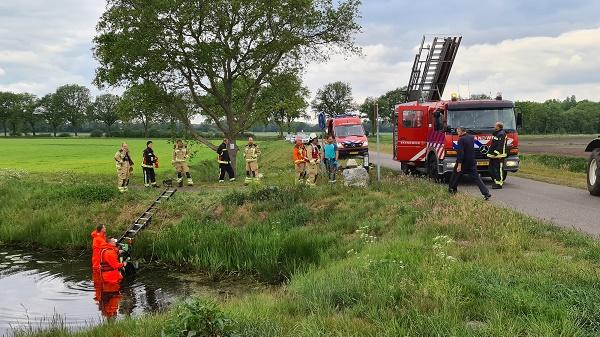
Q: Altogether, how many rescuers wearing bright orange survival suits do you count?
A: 2